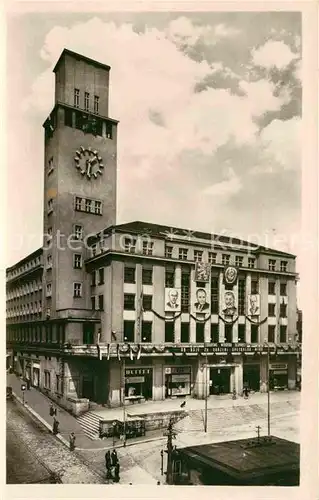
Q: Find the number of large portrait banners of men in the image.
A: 4